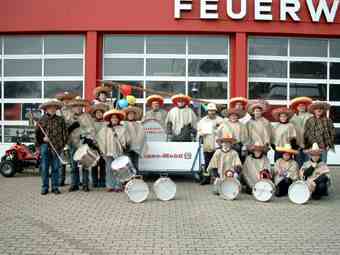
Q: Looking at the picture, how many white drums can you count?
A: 7